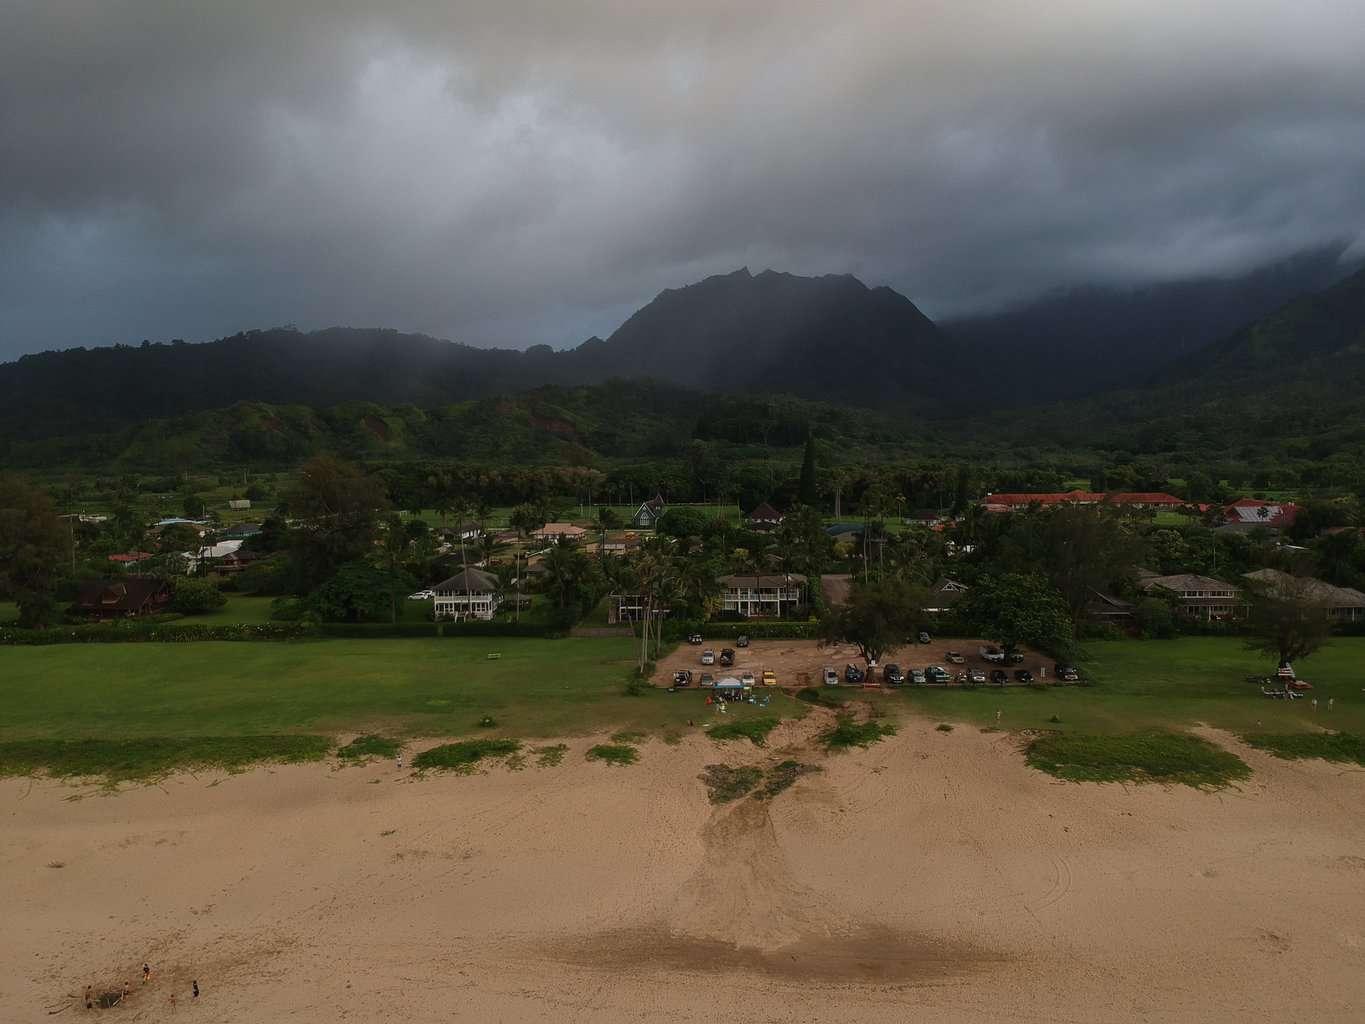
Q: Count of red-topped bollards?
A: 0